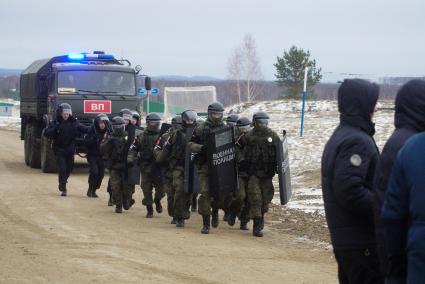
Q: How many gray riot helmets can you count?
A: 12